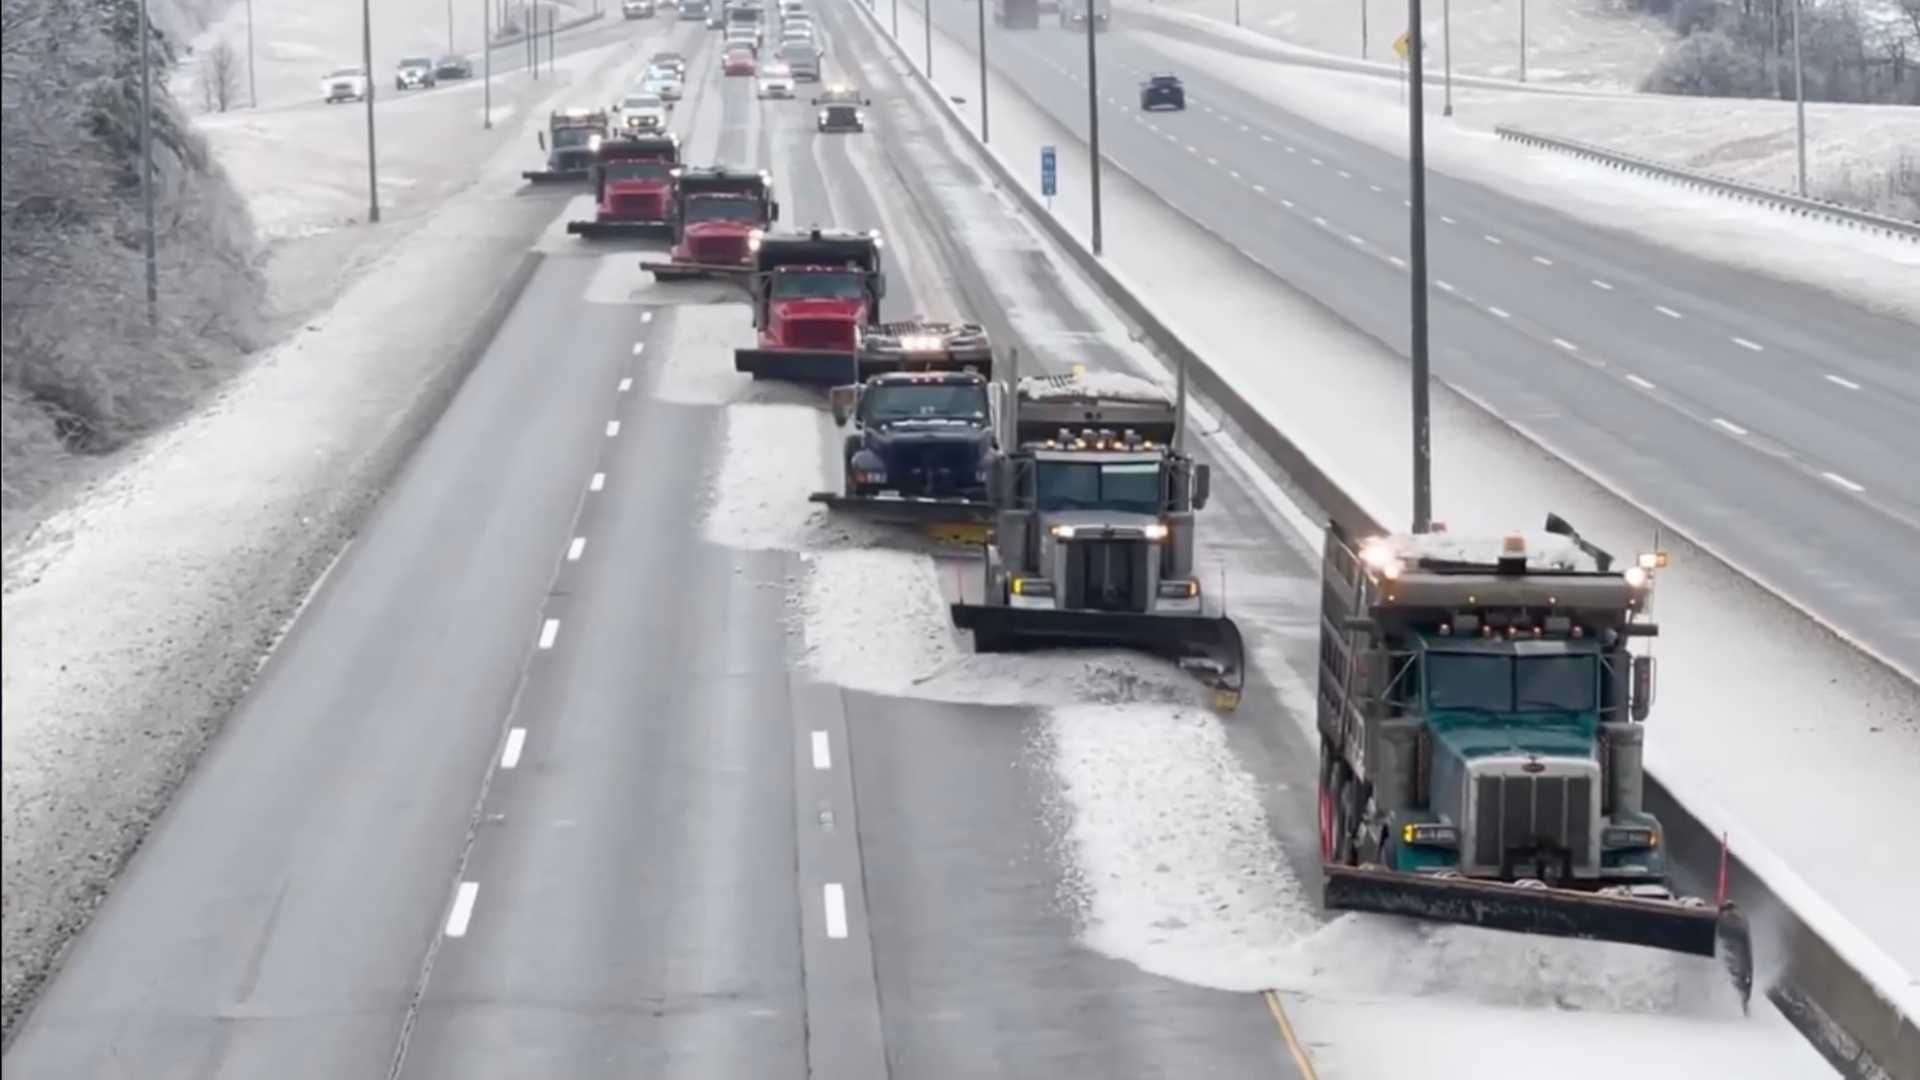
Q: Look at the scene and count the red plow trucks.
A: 3